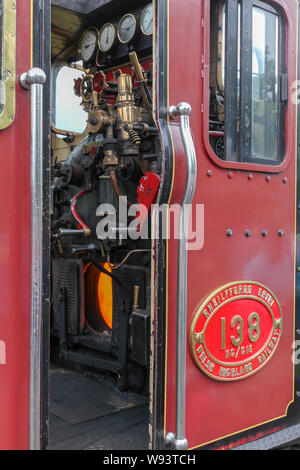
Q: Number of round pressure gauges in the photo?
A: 4